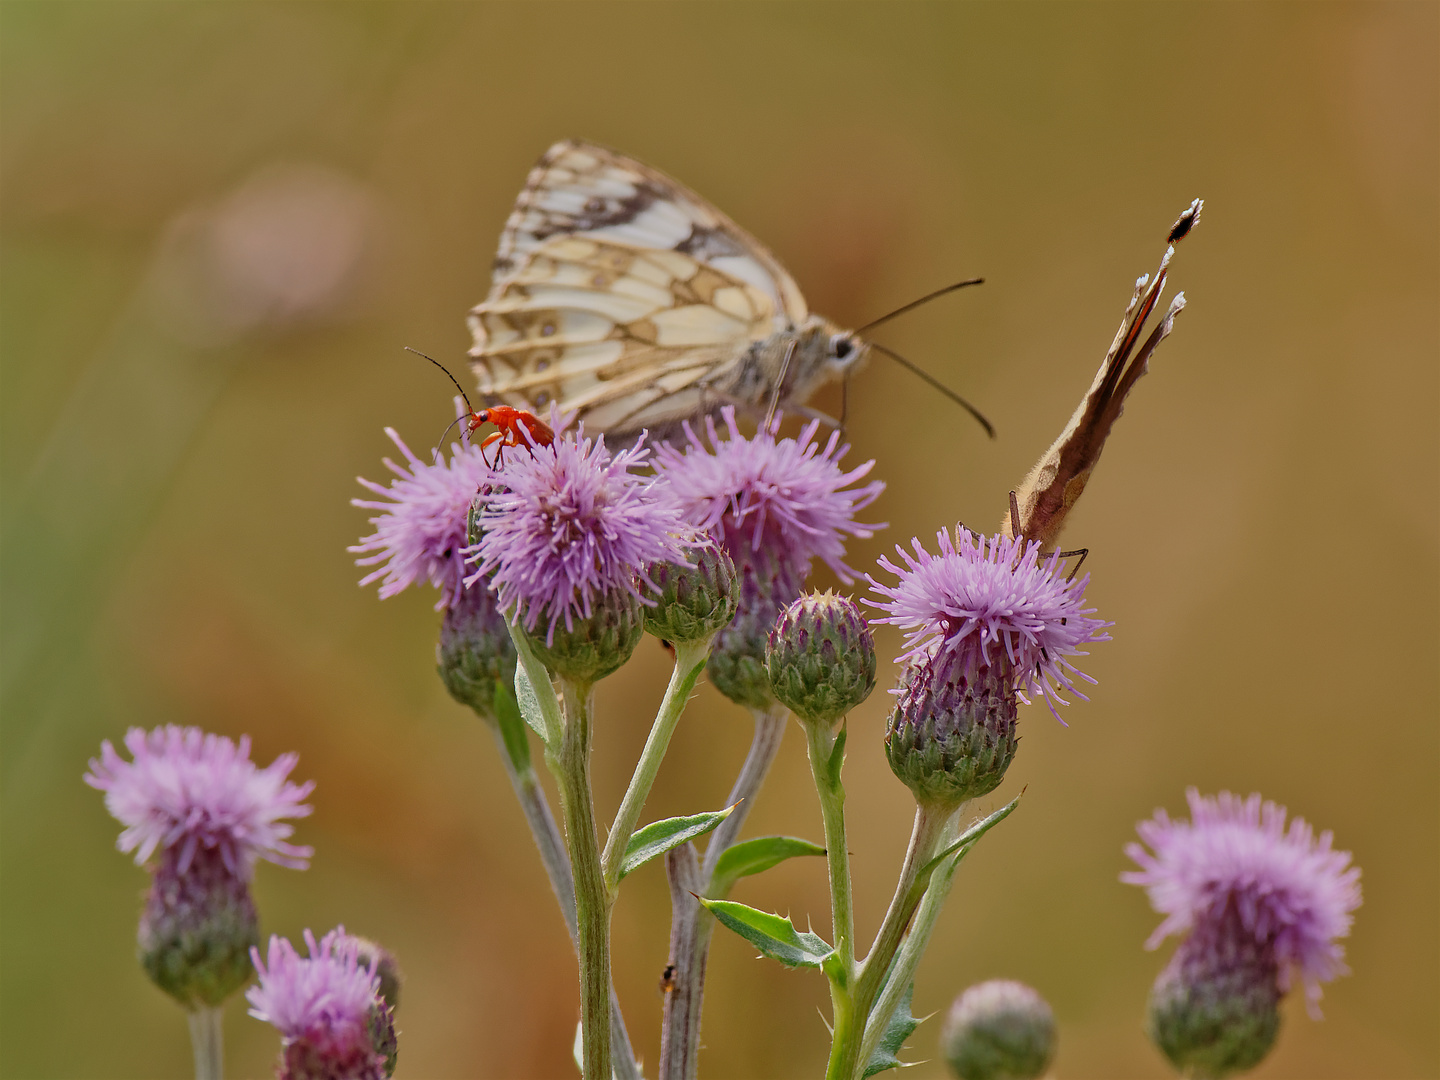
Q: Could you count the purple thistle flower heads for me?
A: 7